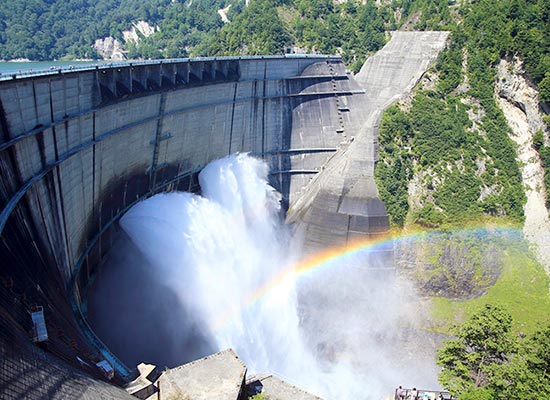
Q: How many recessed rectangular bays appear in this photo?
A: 10